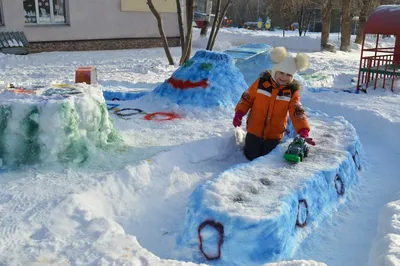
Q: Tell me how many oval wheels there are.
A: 4